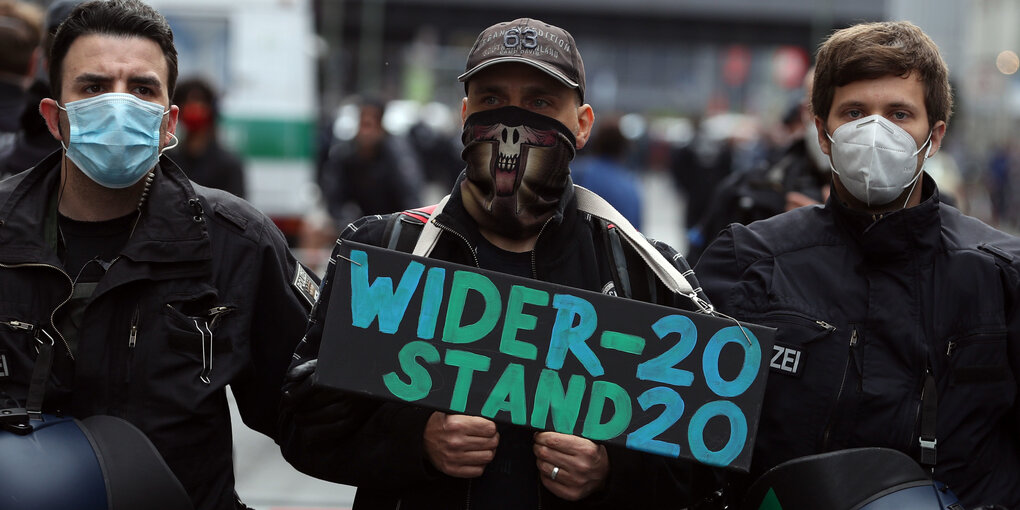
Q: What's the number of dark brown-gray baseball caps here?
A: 1